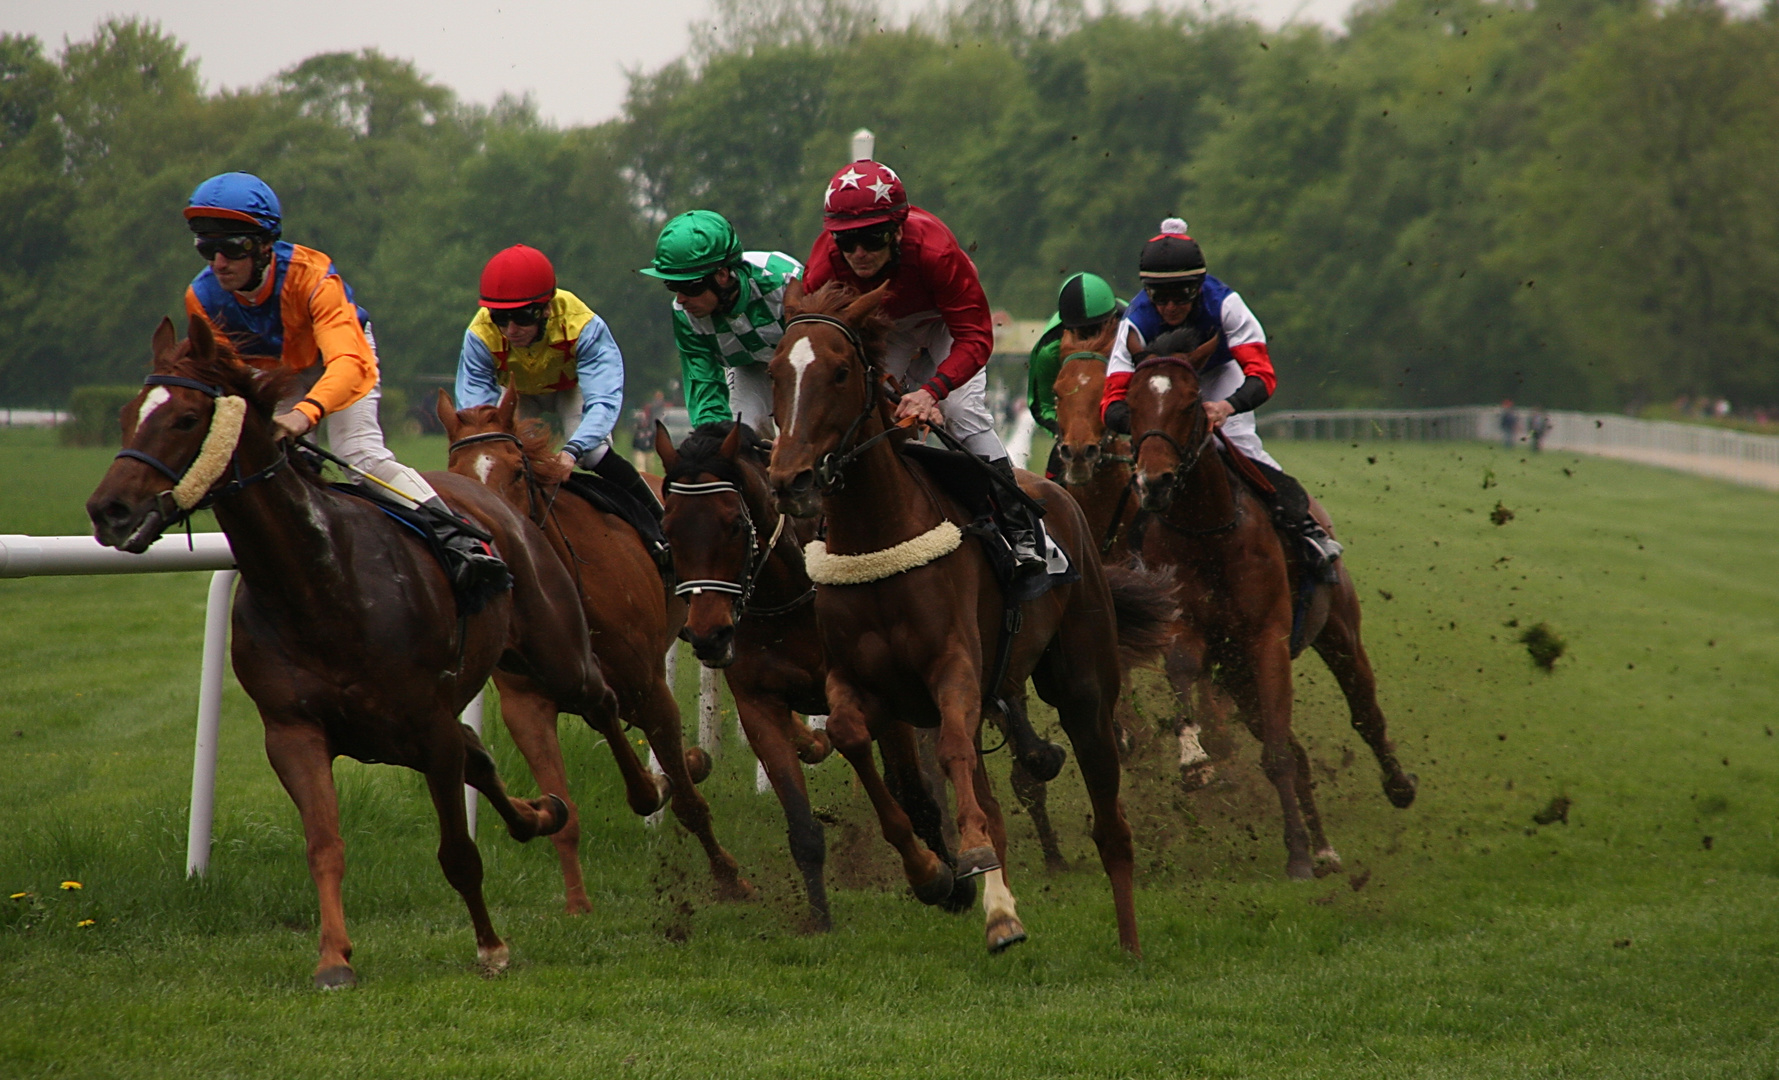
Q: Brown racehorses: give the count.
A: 6